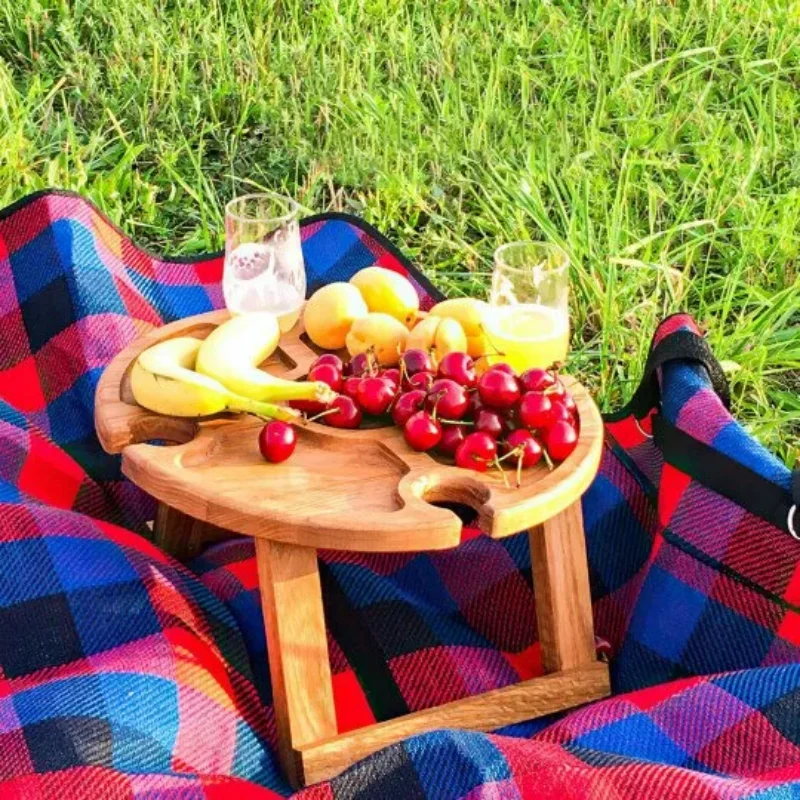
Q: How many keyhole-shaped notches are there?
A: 2